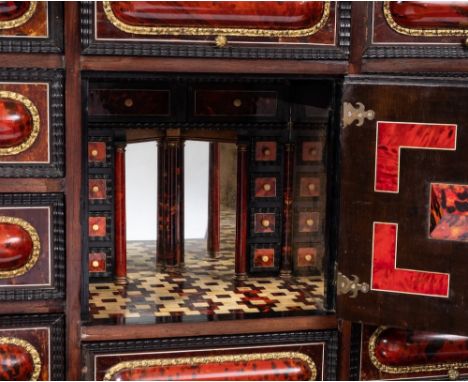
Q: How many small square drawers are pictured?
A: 12